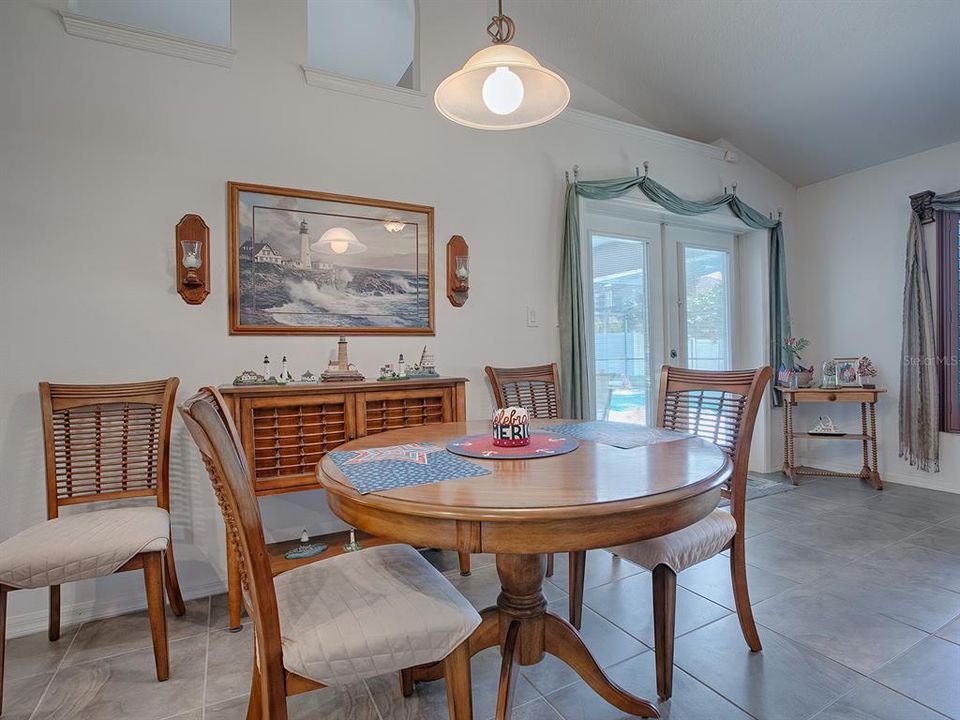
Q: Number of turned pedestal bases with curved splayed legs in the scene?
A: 1